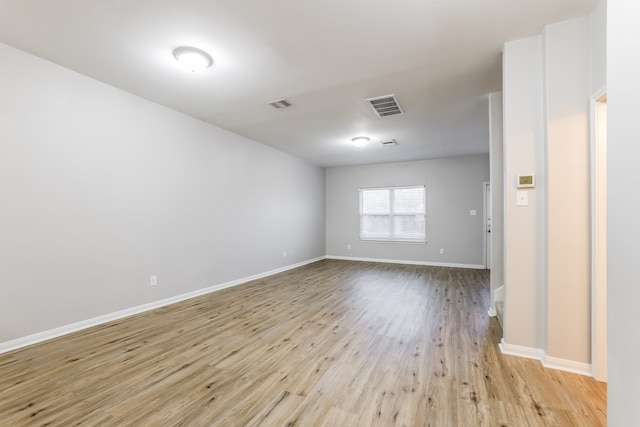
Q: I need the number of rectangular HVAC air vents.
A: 3